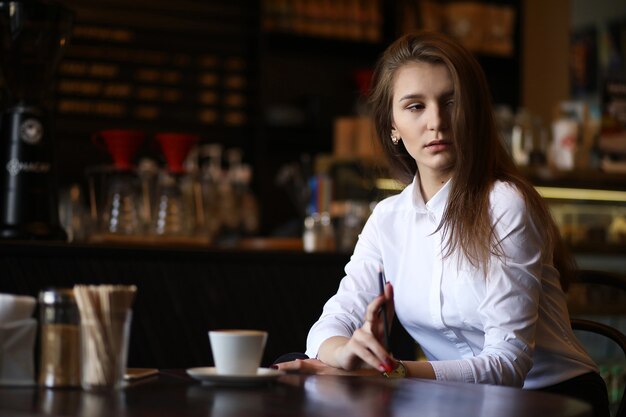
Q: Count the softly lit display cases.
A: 1